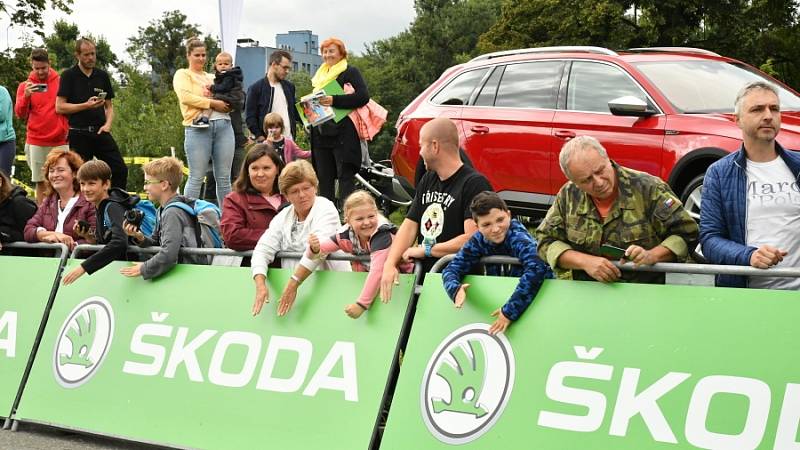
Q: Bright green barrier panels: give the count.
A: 3